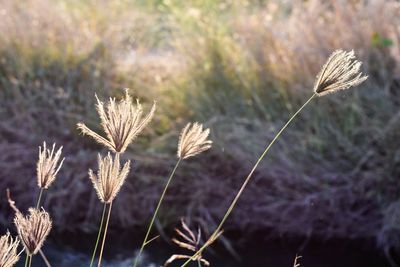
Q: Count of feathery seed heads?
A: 7